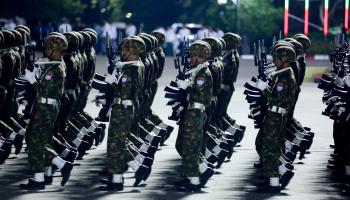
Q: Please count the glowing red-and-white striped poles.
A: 4